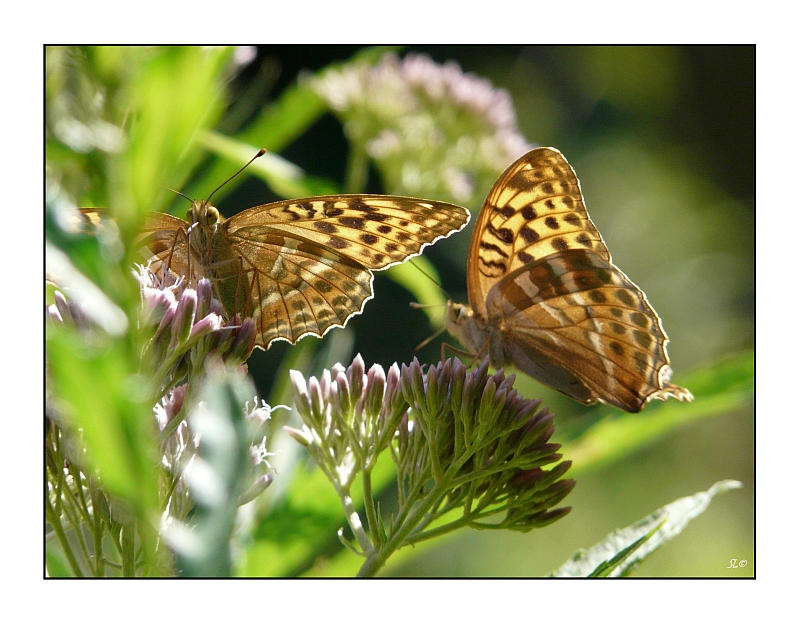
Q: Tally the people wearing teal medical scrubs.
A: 0